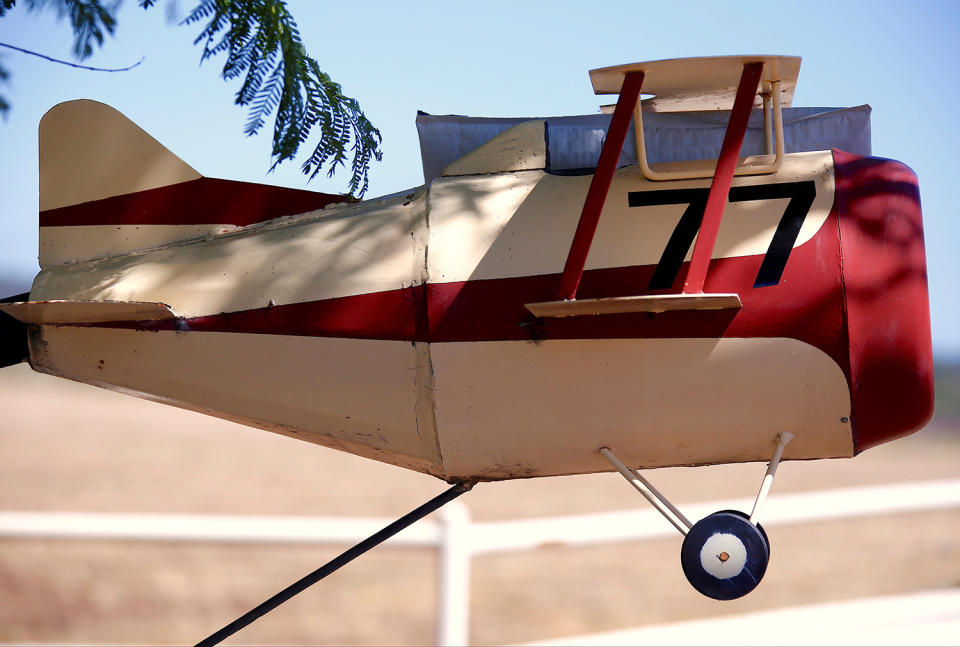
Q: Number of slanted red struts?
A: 2